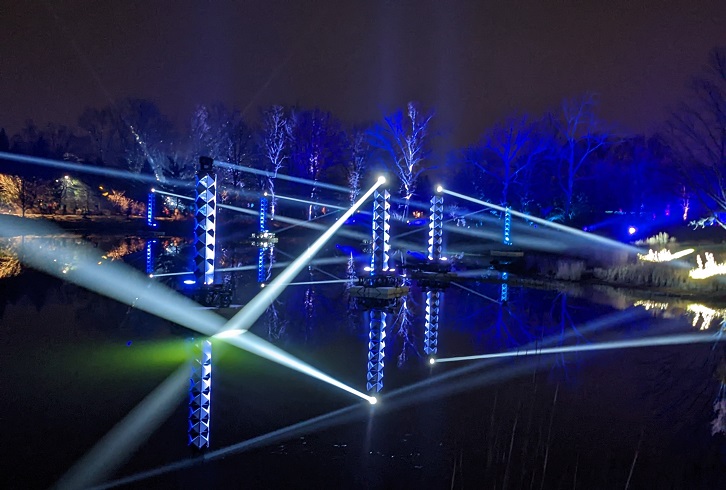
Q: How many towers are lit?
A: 6